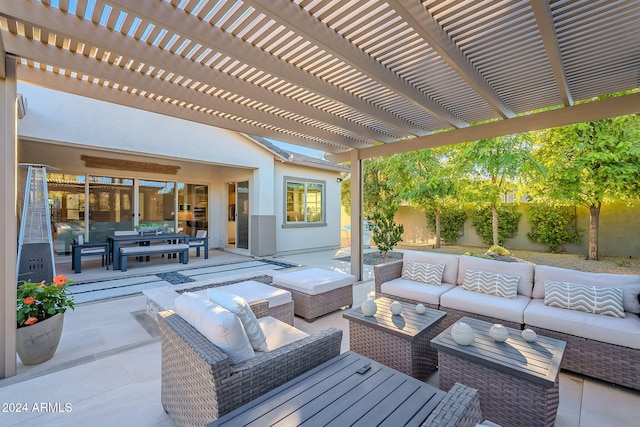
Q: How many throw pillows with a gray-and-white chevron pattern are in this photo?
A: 3